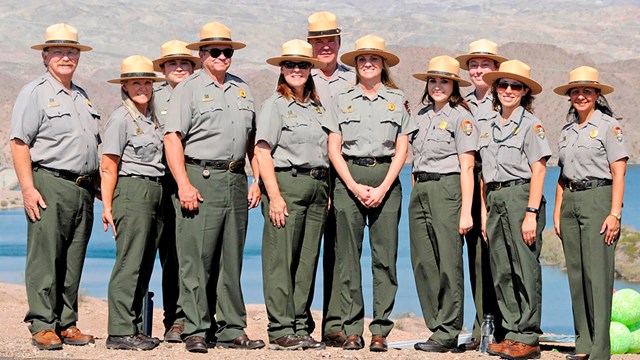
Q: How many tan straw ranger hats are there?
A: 11